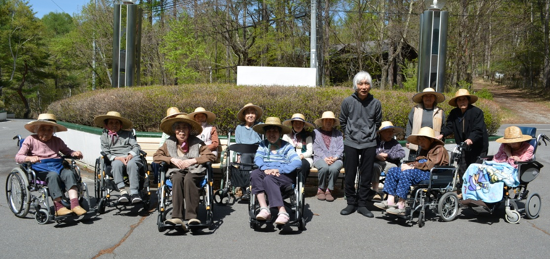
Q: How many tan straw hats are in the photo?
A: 14